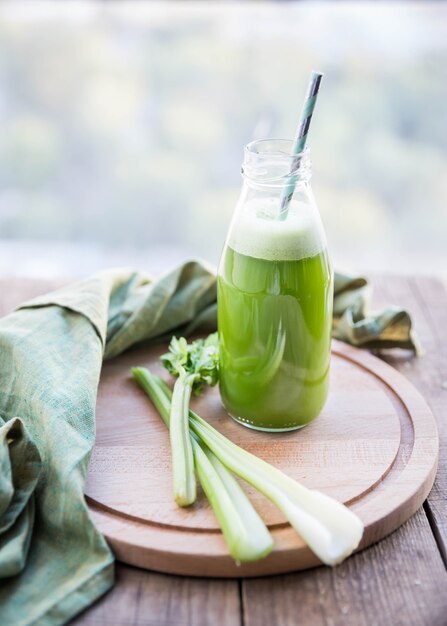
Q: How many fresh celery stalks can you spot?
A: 3